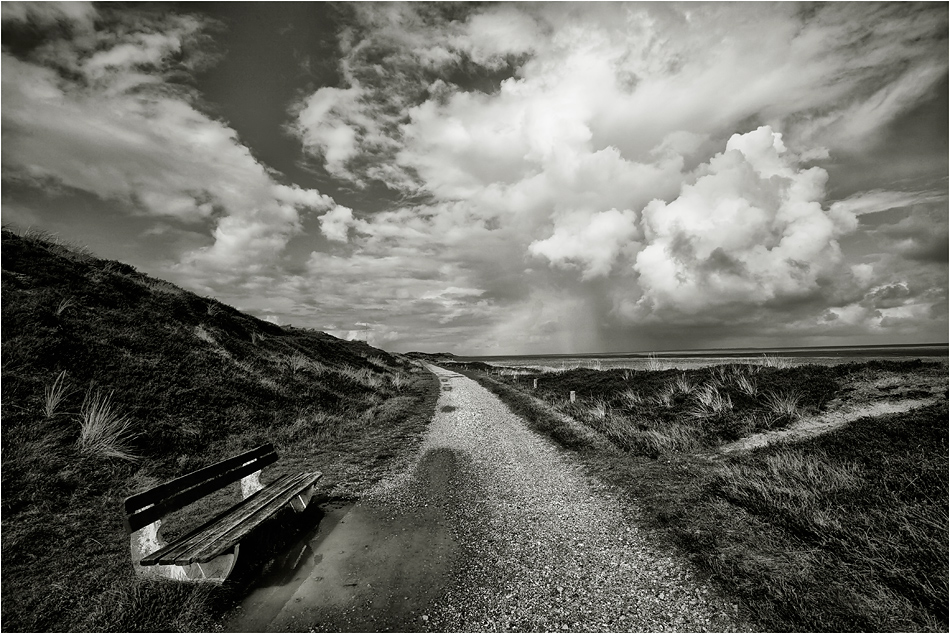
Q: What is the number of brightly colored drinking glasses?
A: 0